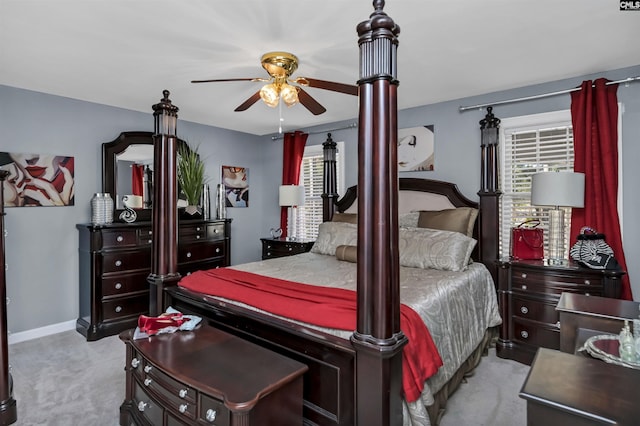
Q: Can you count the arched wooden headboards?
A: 1